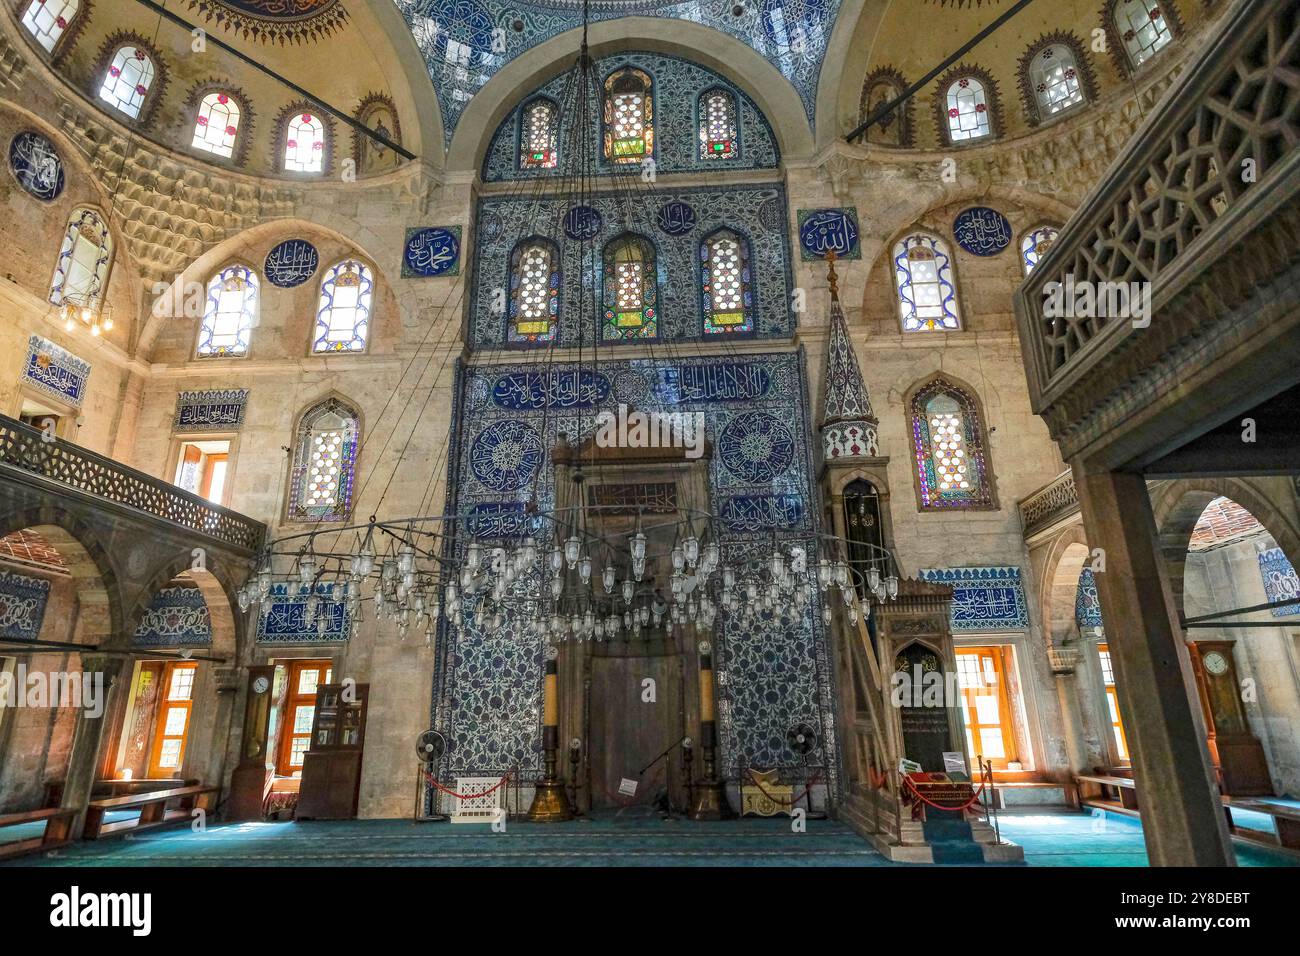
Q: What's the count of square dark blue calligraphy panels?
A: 2